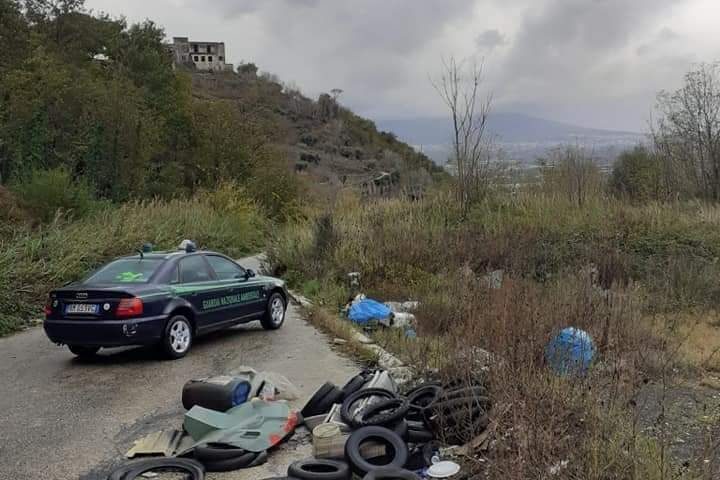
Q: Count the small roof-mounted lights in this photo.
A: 2